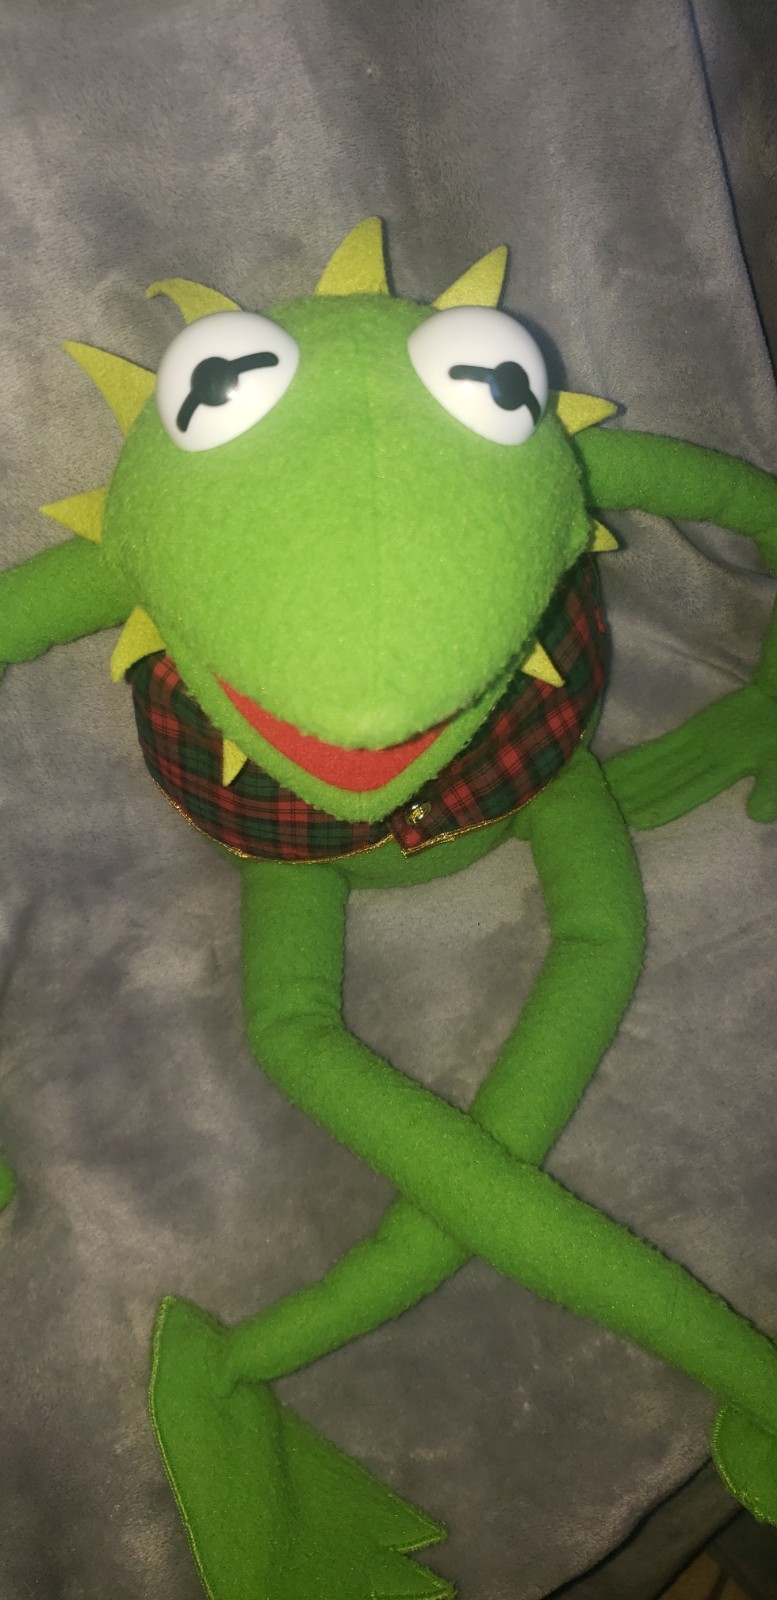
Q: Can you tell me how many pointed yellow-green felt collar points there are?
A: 10